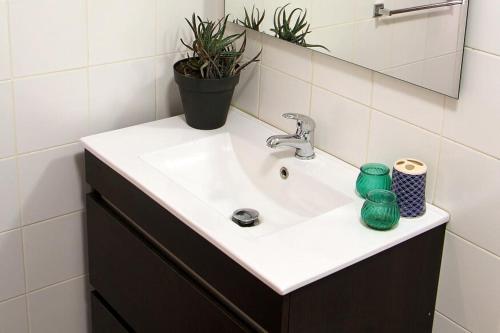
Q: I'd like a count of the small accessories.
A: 3